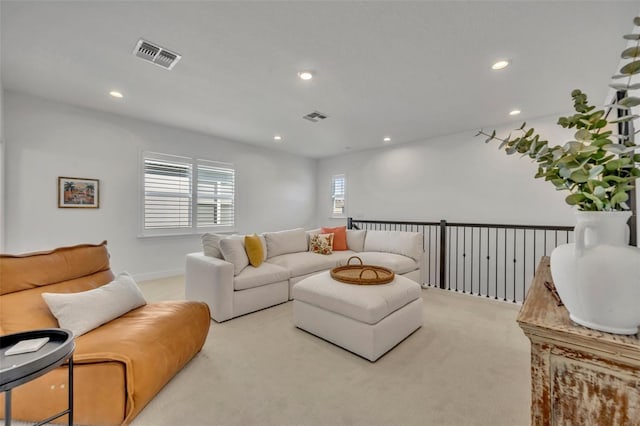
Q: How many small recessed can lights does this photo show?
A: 6